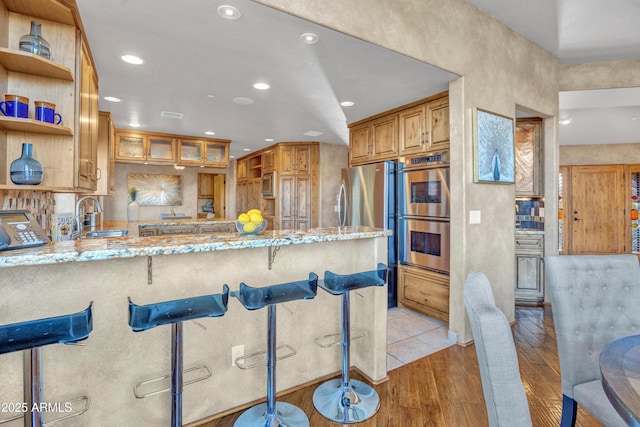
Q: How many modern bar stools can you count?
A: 4